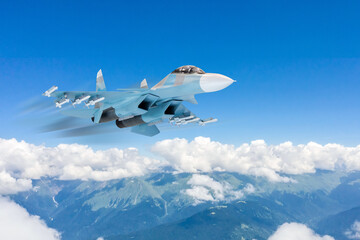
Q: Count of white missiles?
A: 7